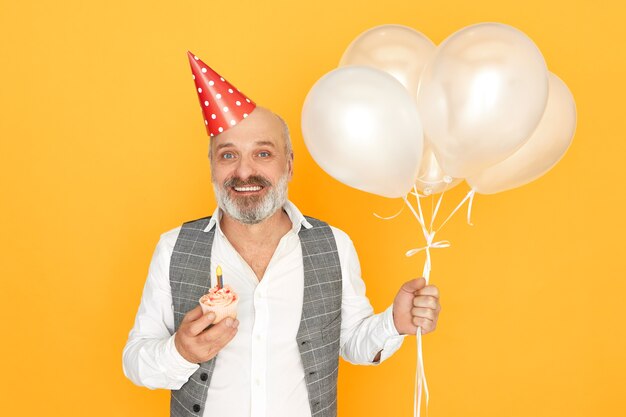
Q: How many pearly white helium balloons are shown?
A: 5